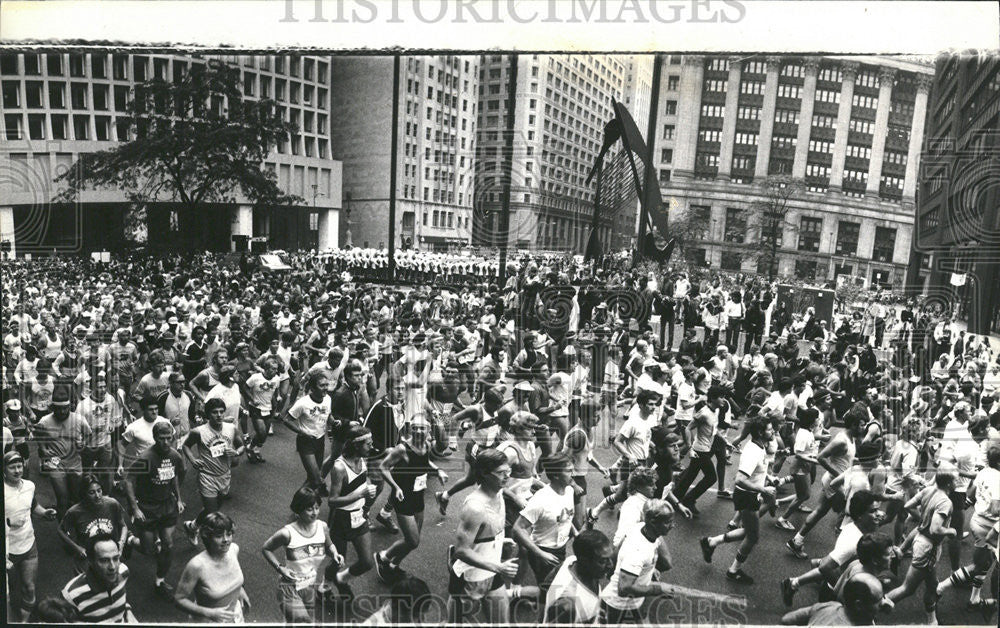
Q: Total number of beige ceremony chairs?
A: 0